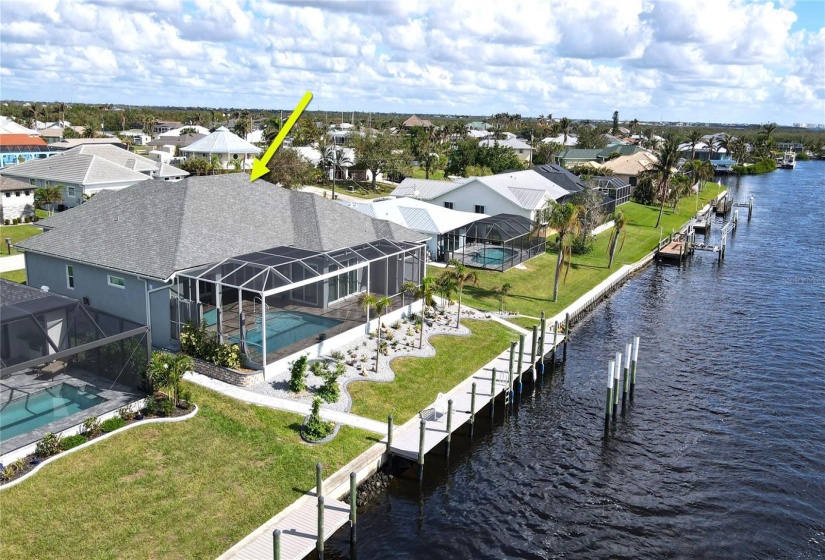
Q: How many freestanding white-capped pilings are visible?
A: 4